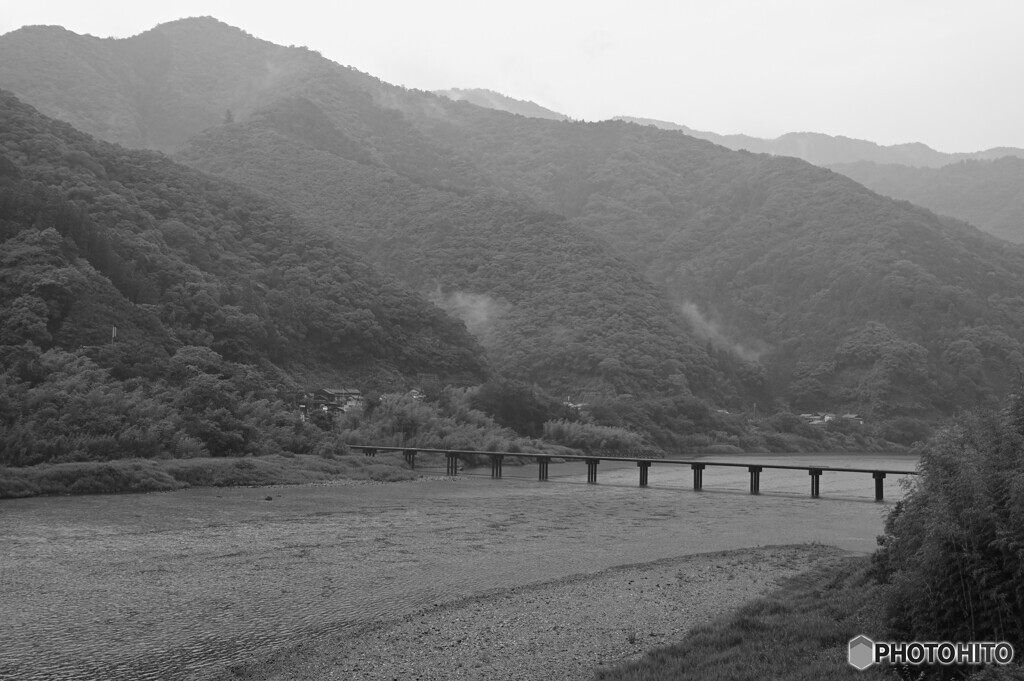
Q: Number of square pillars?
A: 11